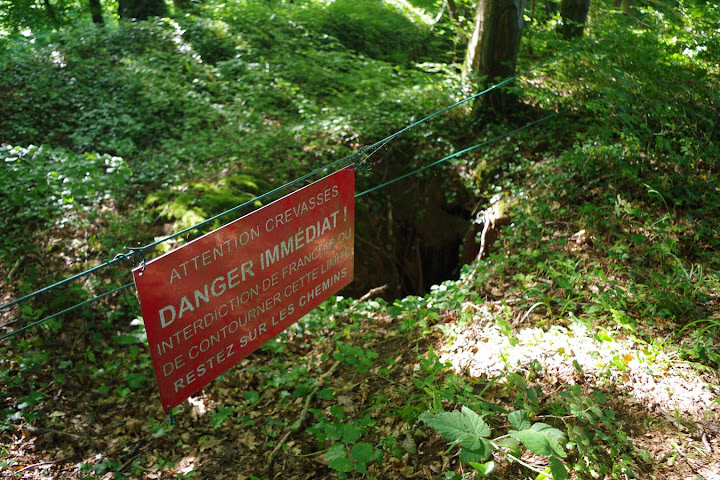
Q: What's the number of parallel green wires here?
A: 2